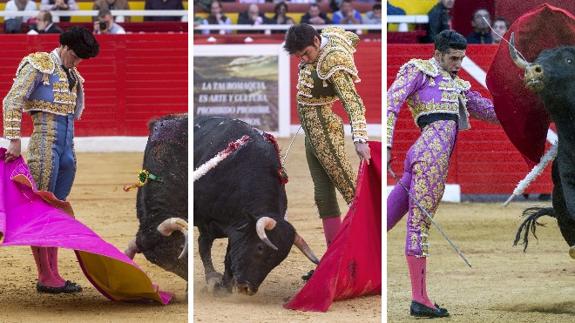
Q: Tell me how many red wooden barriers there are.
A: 3